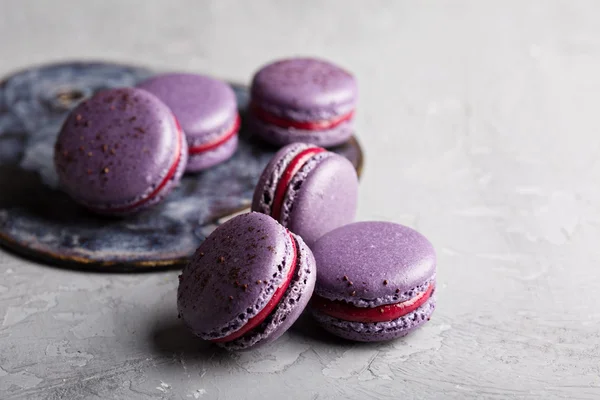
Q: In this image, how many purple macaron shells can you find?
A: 12